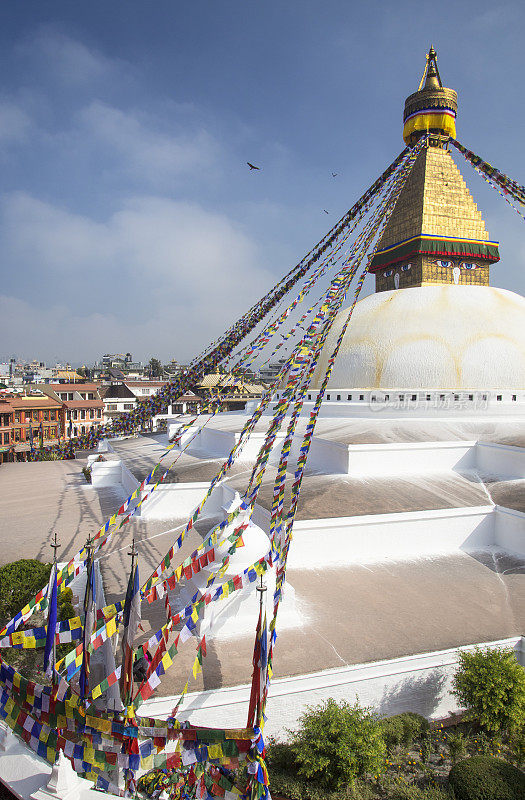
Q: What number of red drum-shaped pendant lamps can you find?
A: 0